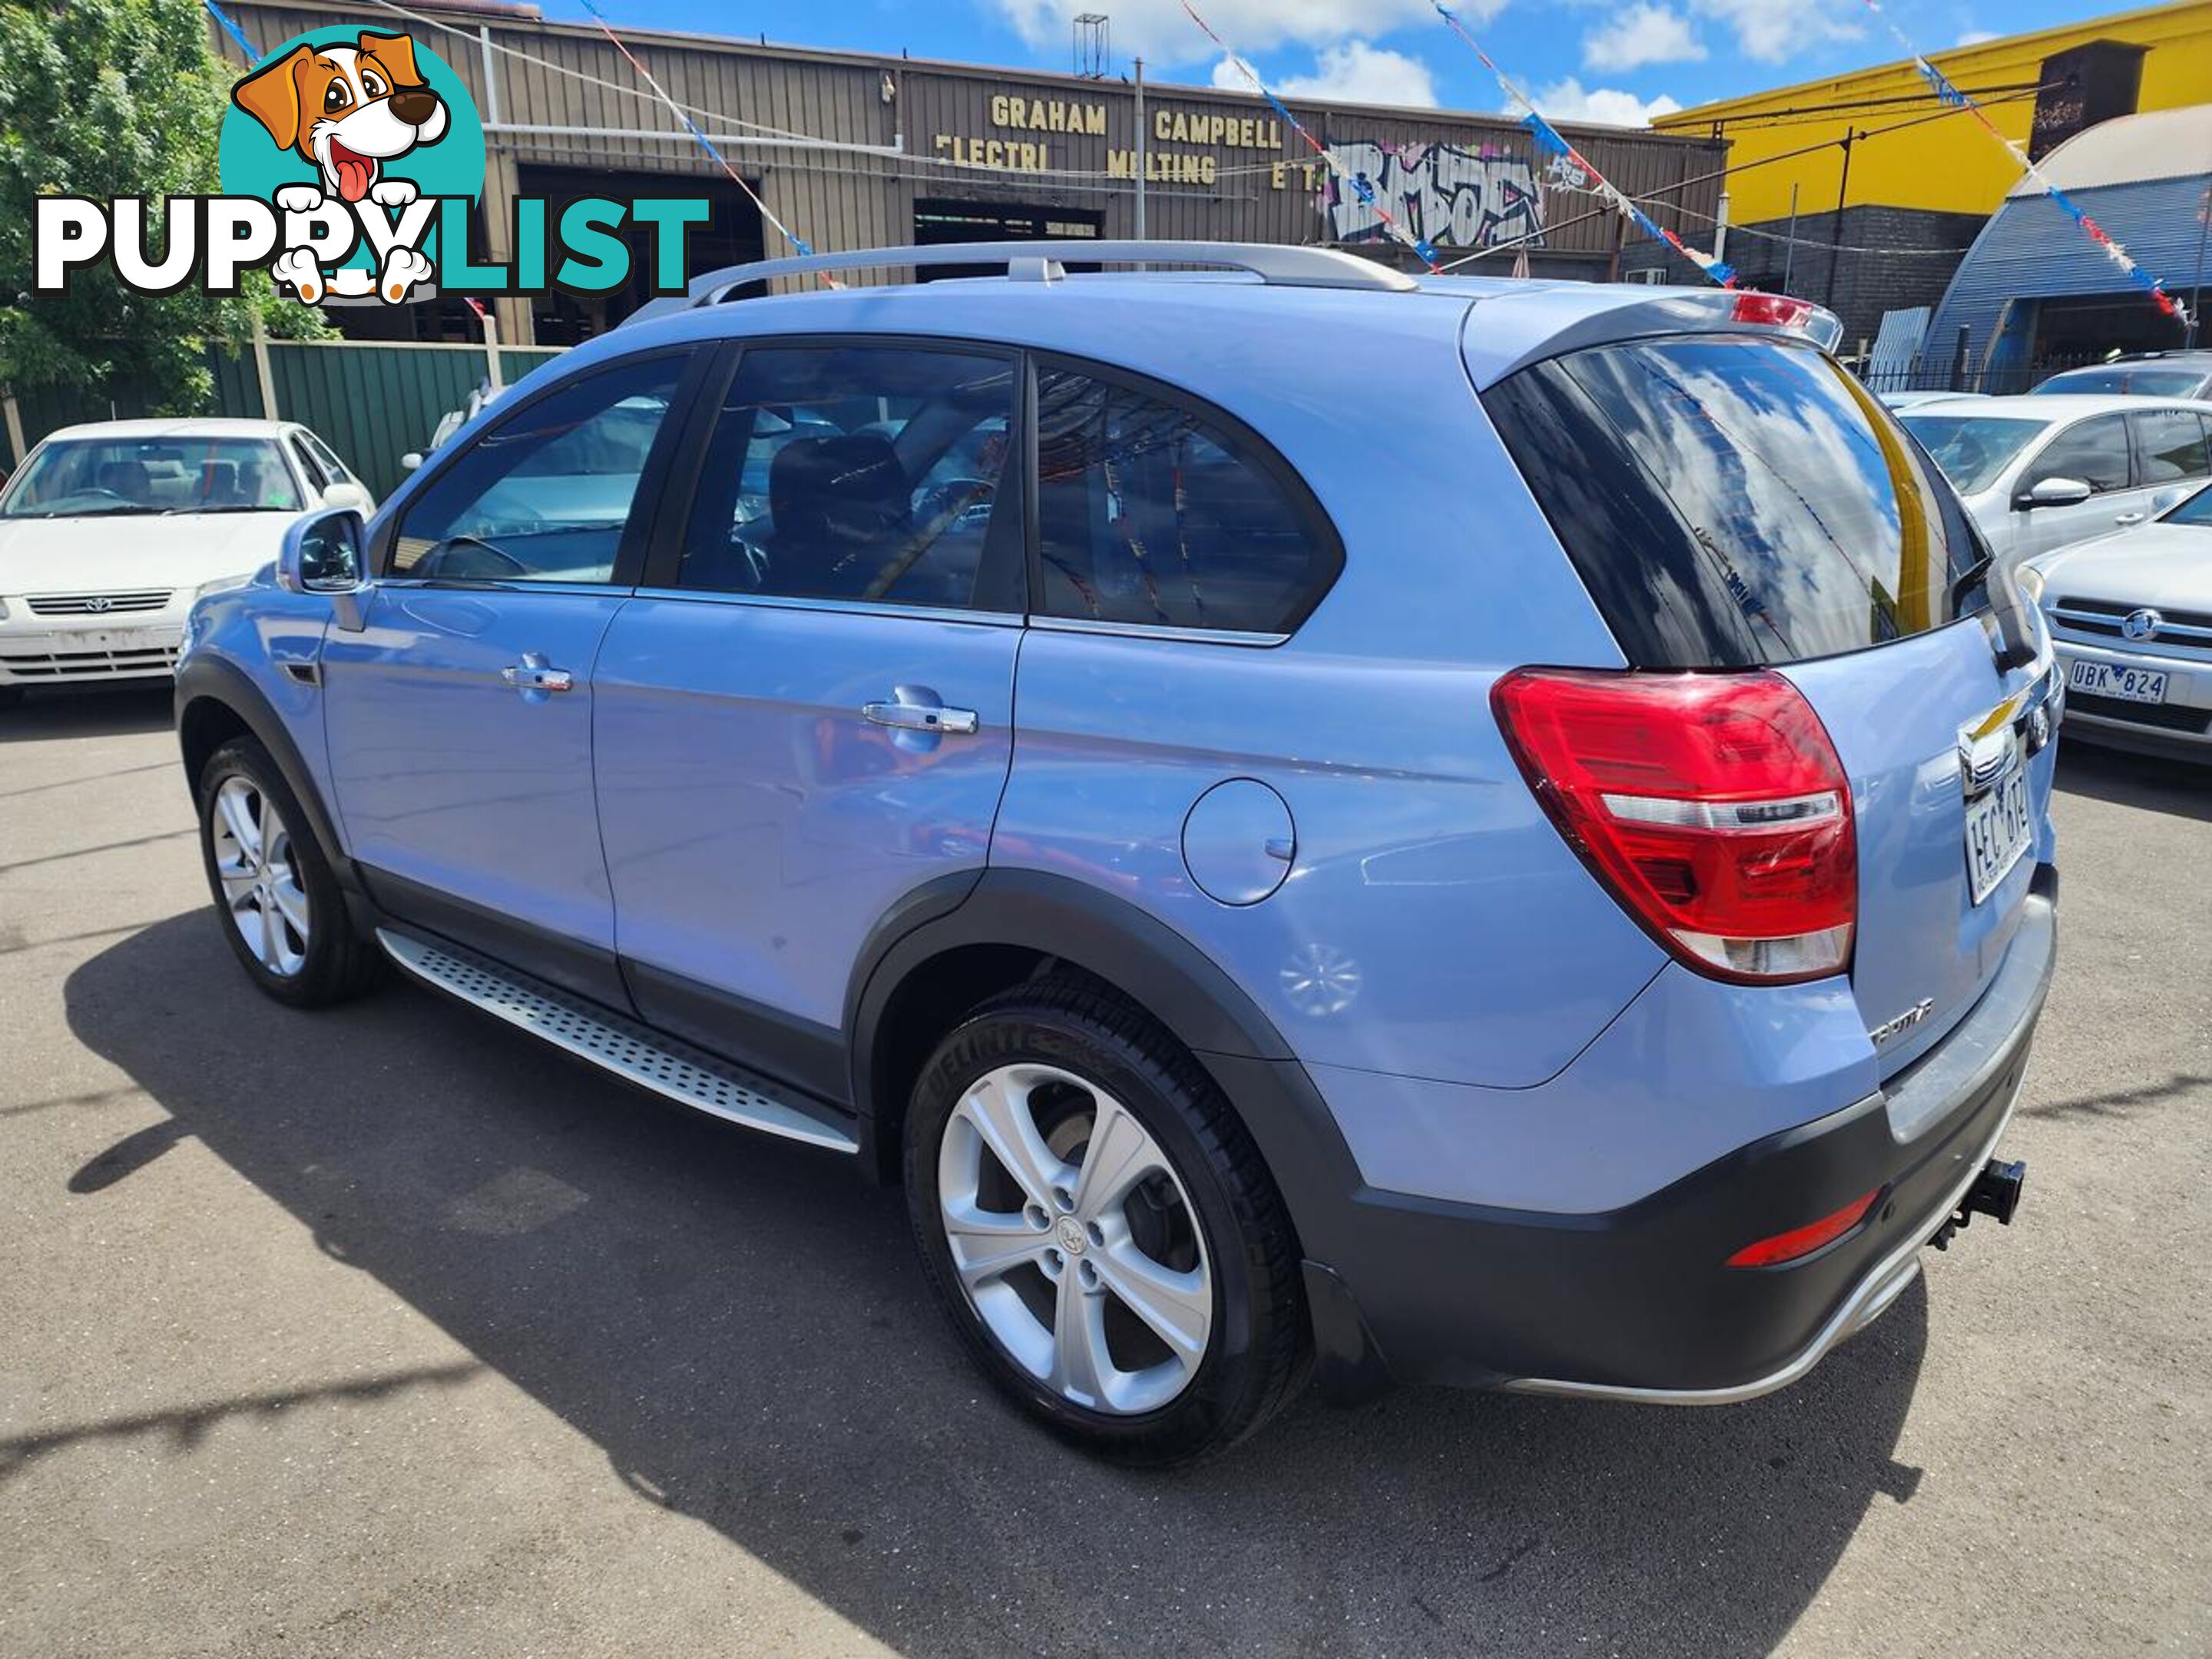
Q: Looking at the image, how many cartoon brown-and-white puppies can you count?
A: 1